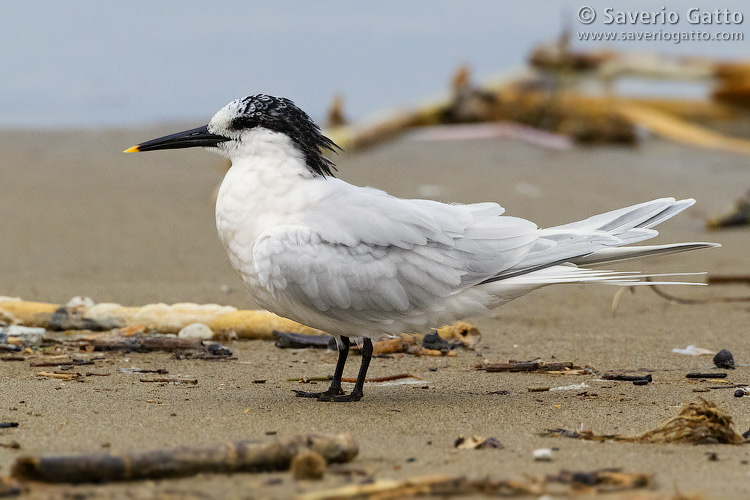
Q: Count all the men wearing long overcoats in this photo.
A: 0